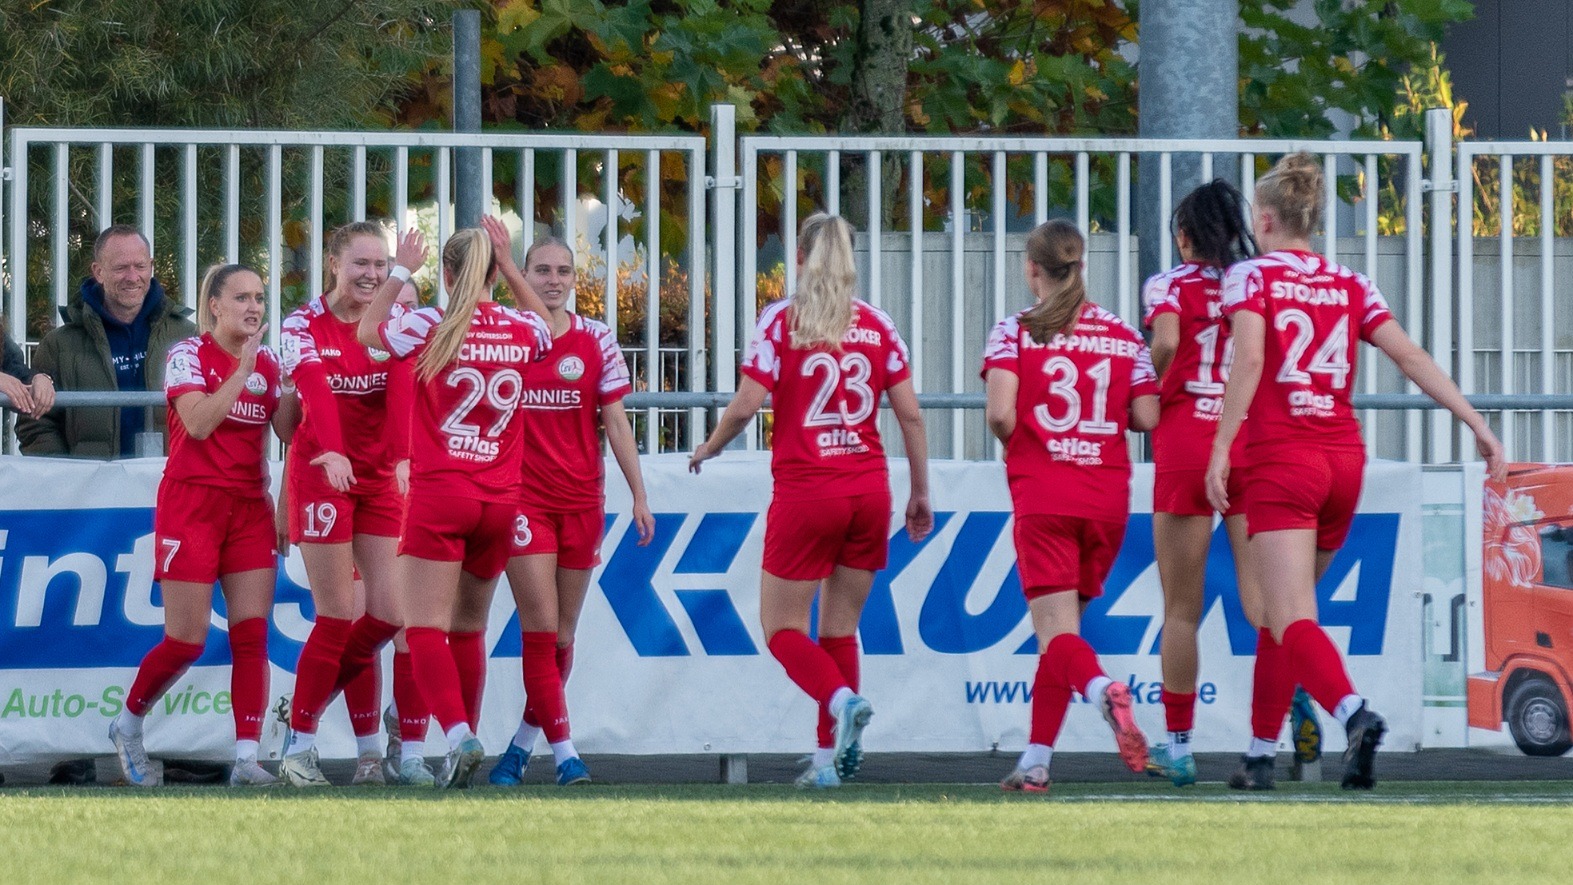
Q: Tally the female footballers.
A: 9